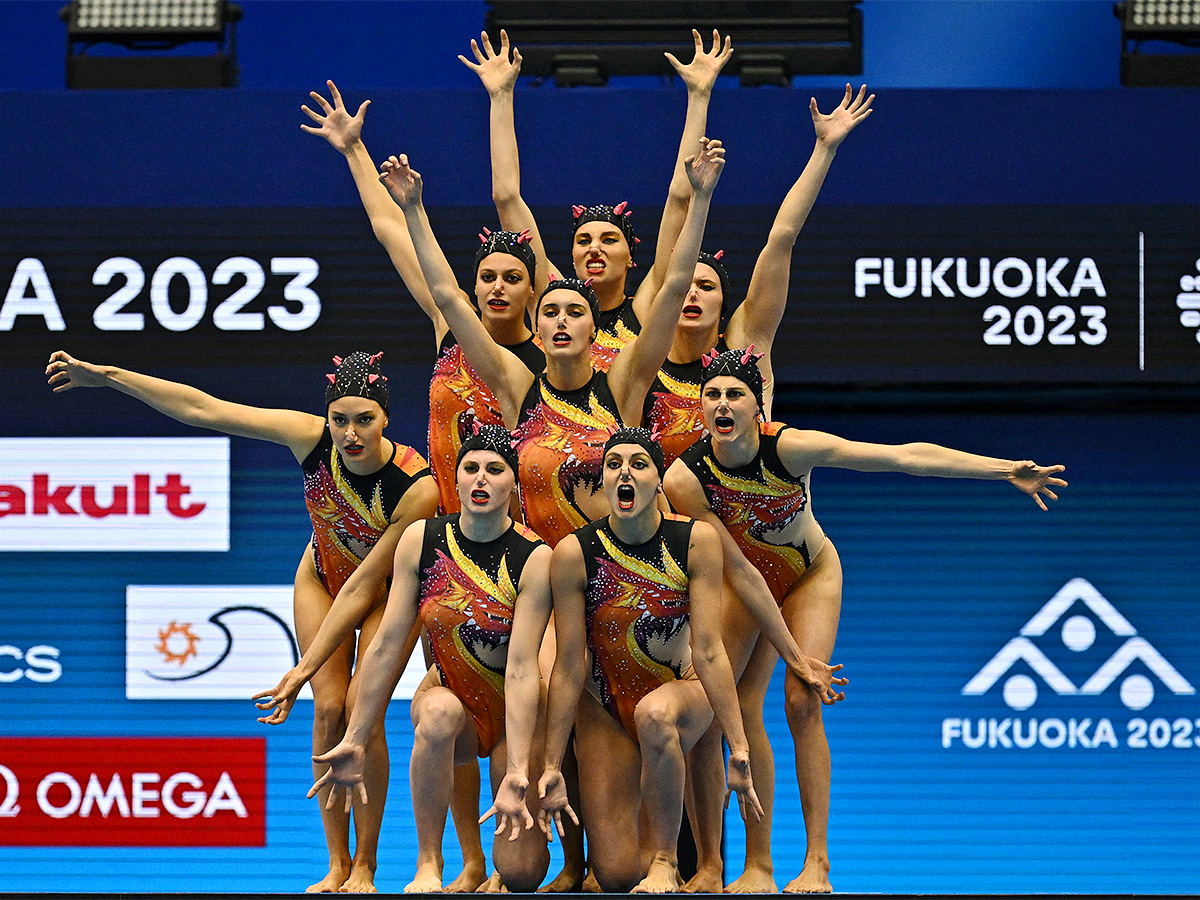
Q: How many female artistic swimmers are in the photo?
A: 8